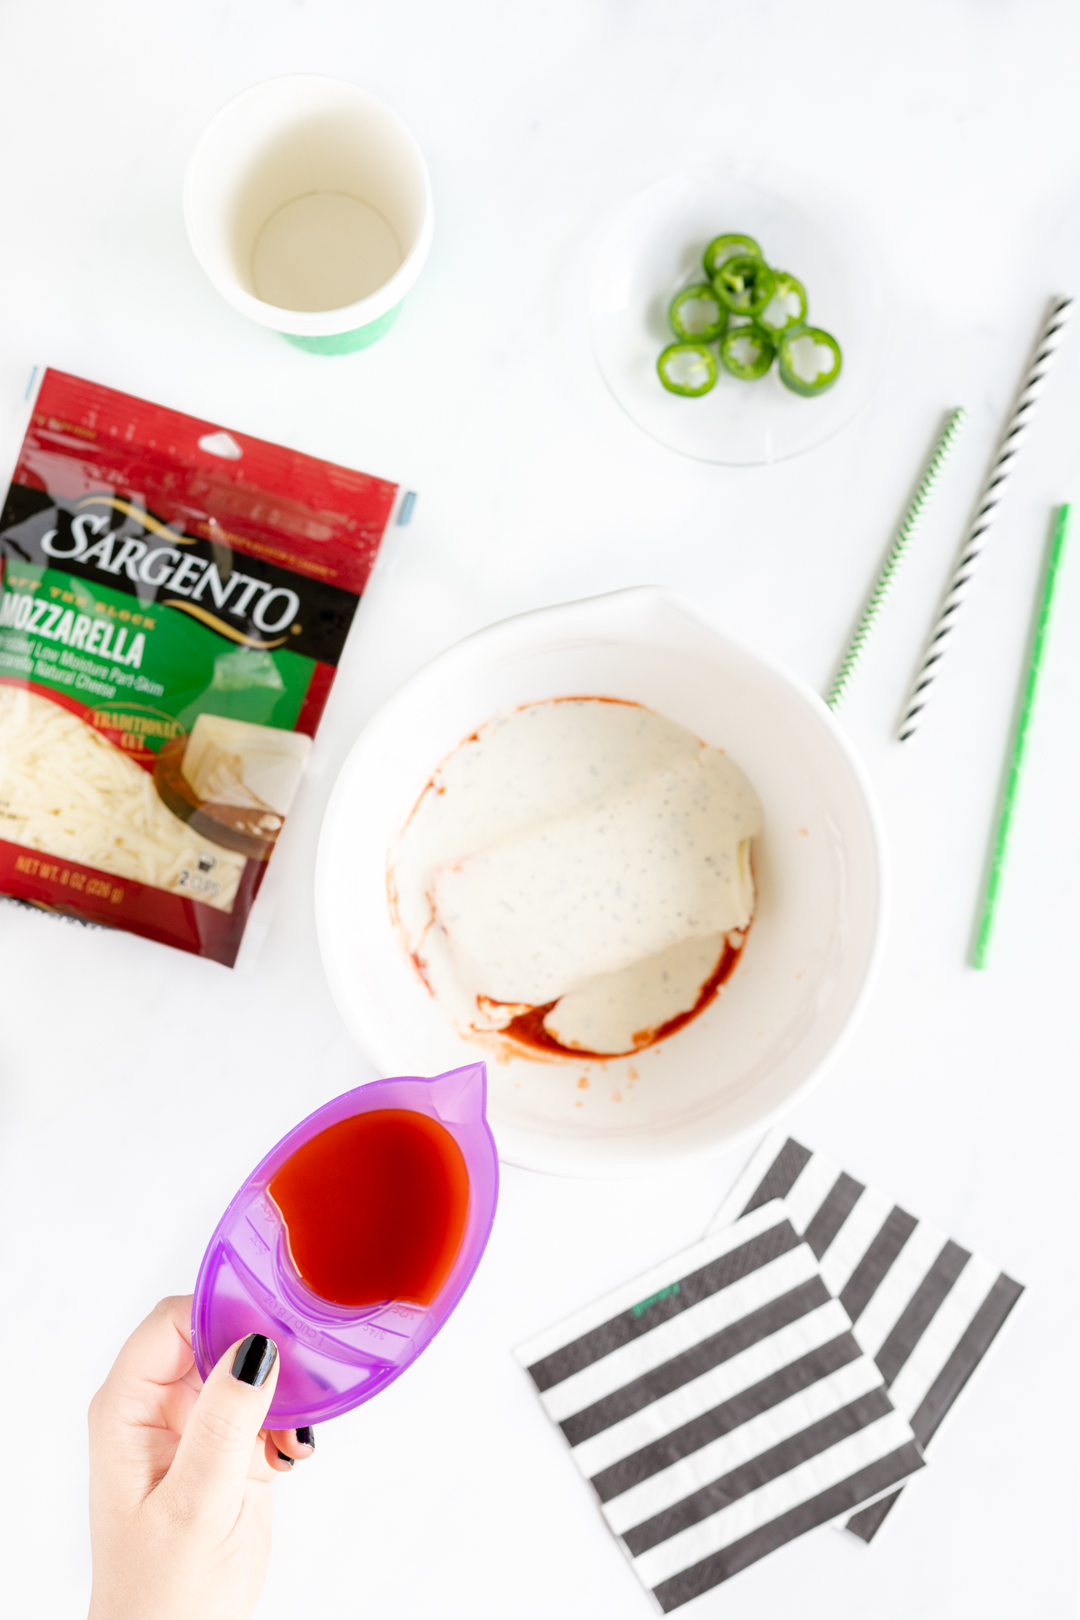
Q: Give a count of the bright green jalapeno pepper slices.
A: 7